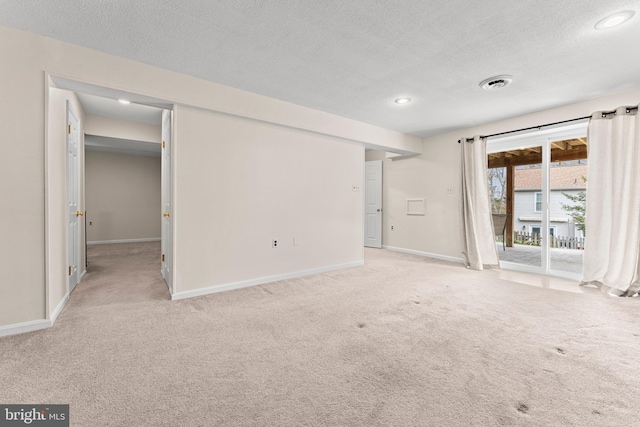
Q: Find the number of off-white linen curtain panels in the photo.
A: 2